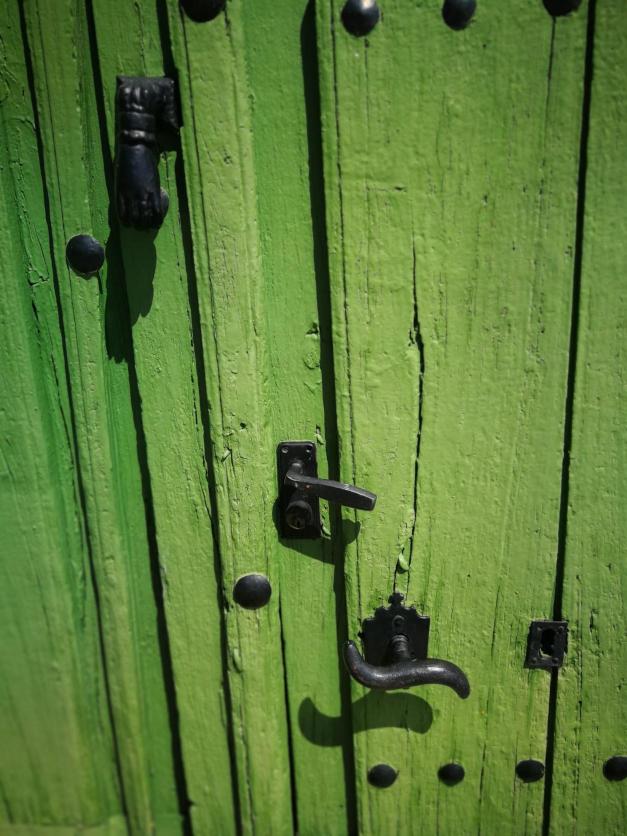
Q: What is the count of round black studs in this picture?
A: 10